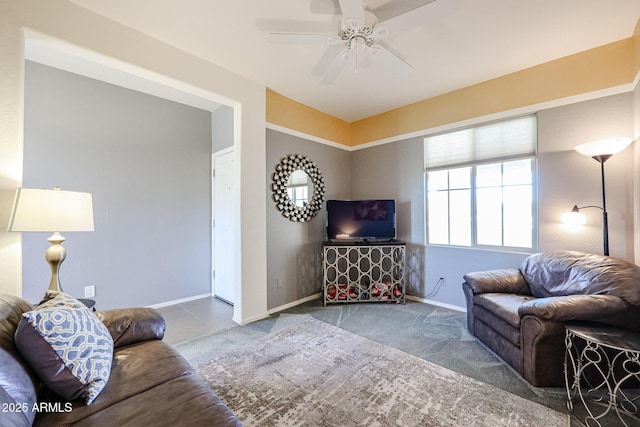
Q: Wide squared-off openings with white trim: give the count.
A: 1